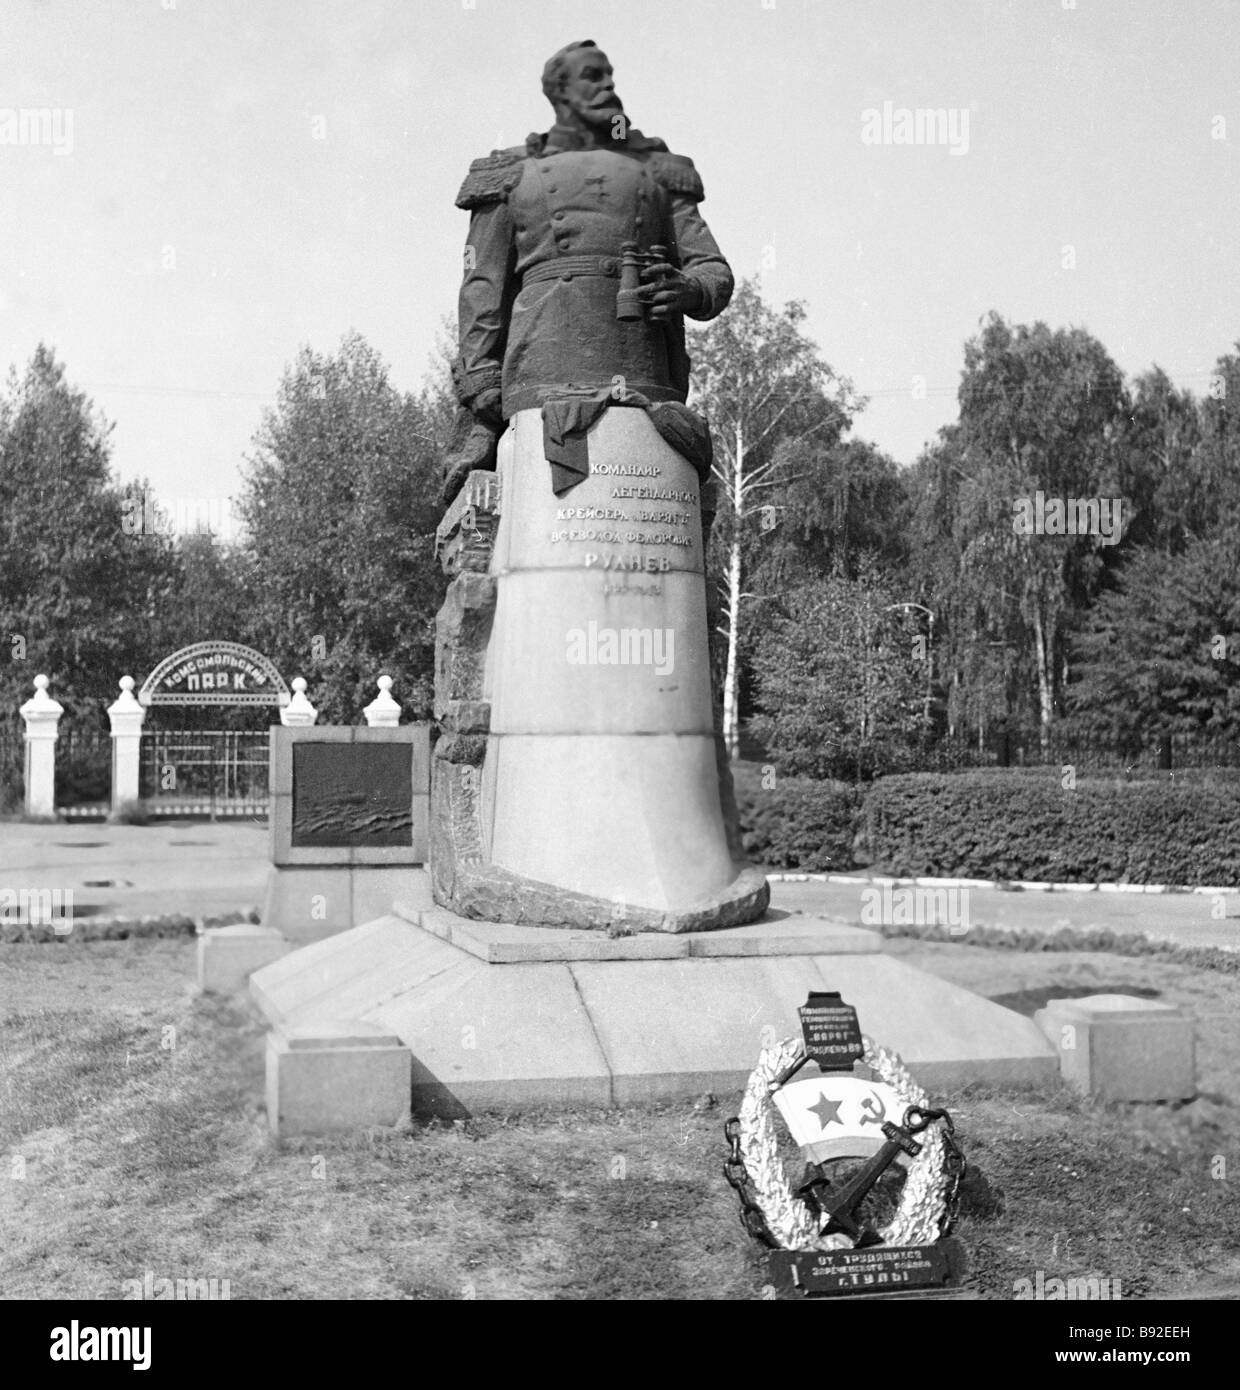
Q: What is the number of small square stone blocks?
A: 3